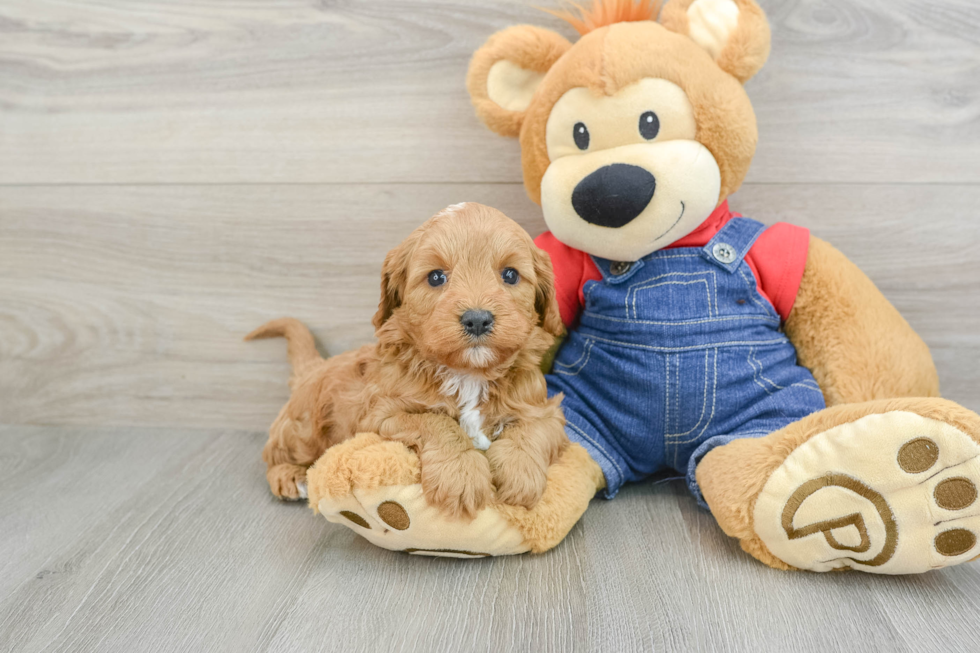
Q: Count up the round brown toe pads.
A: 5